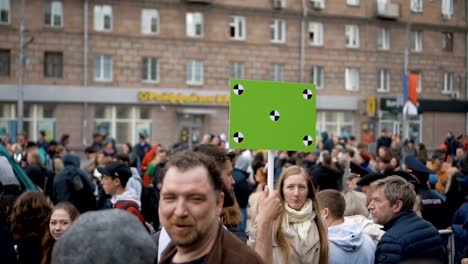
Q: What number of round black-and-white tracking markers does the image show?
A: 5